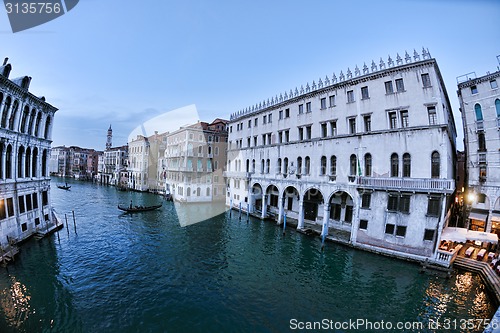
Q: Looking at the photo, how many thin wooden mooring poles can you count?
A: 8